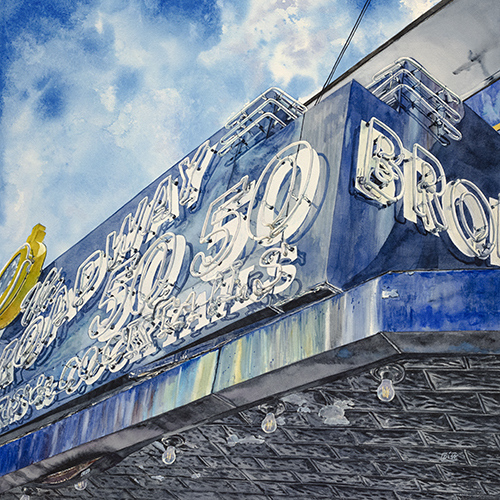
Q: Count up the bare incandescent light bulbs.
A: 5